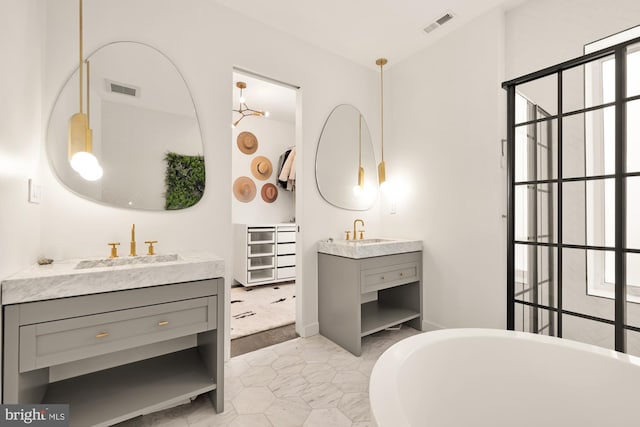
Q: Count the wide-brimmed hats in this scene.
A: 4